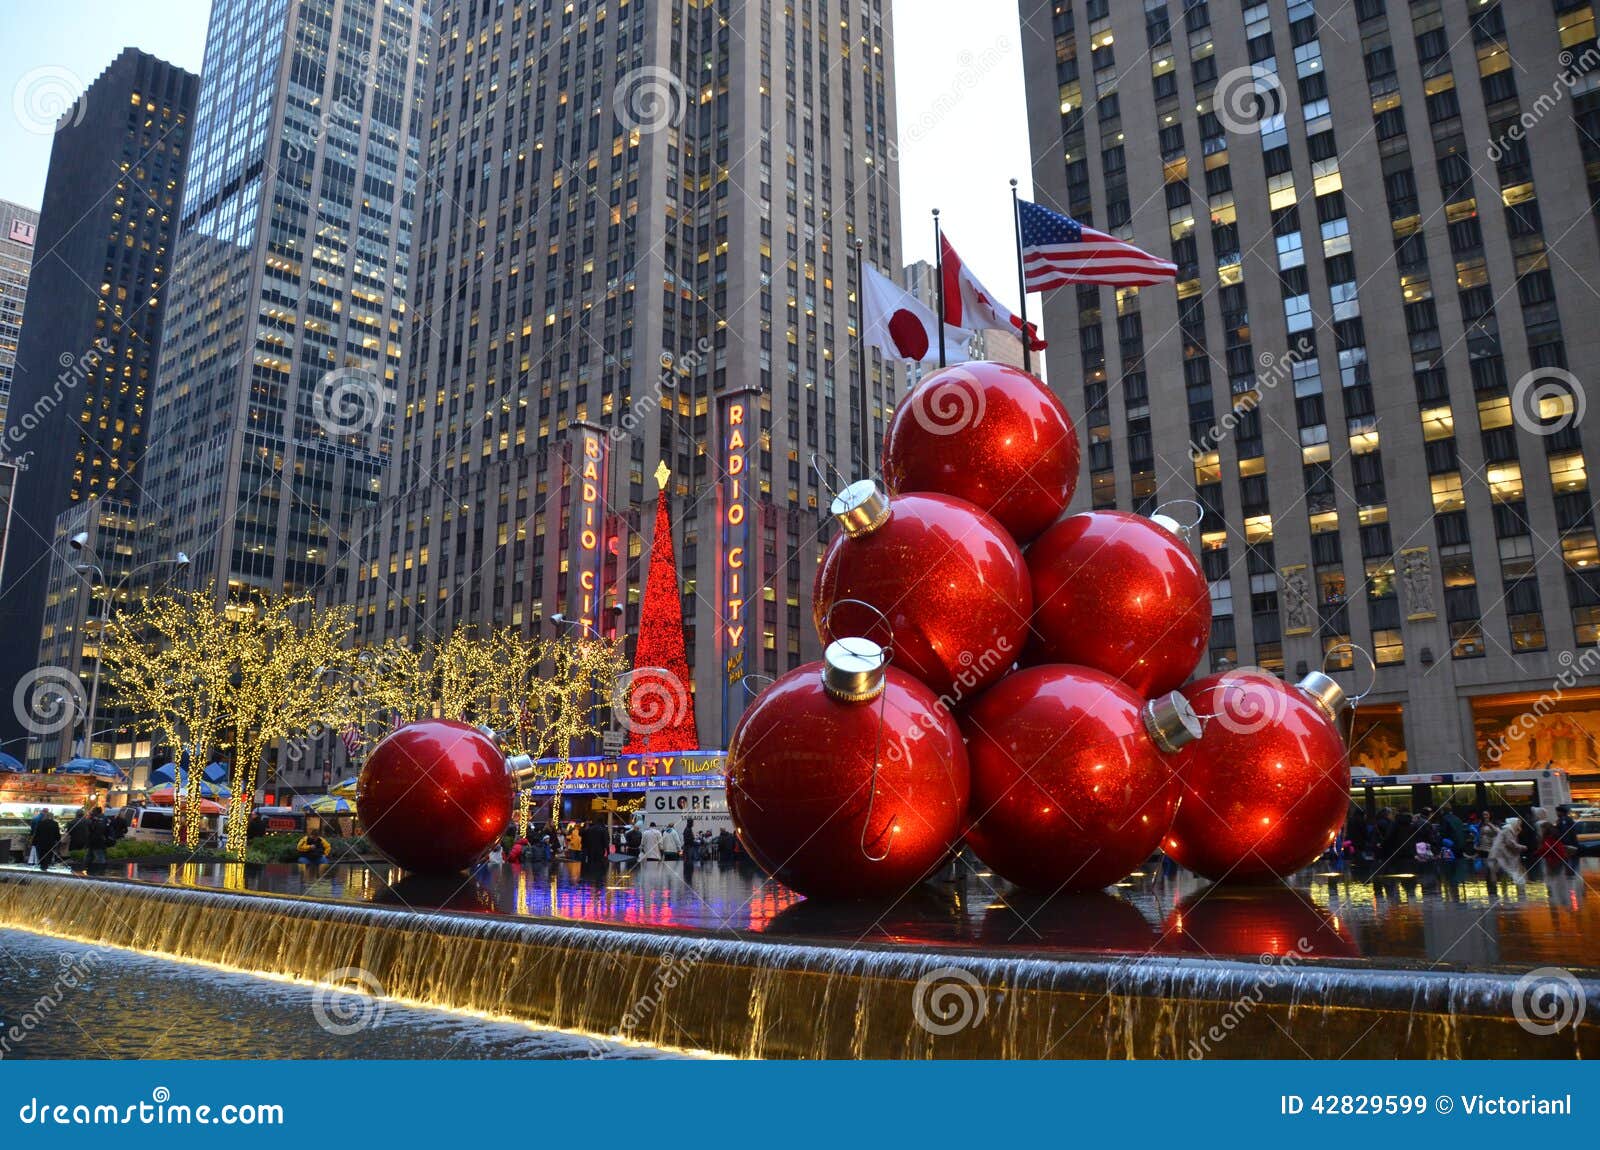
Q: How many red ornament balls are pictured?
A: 7